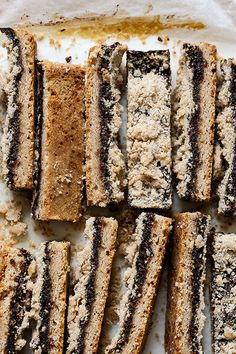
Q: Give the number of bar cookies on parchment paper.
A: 12